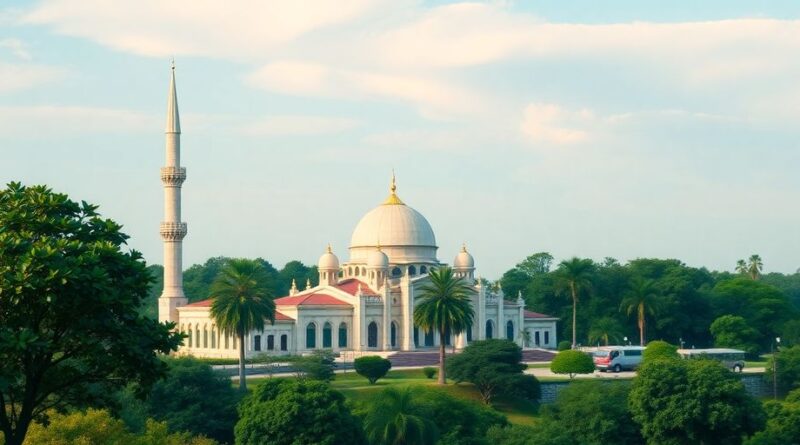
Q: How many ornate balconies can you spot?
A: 2